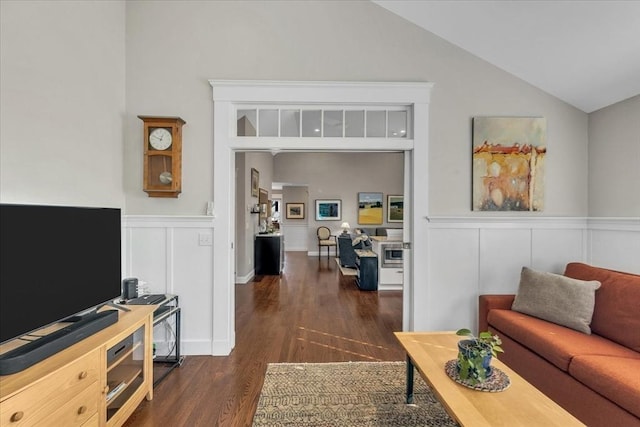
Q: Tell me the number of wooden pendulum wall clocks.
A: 1